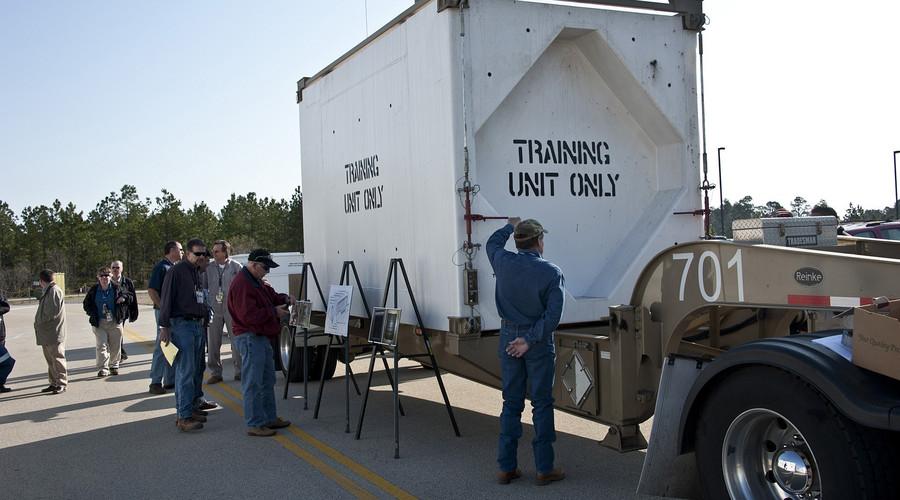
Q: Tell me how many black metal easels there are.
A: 3